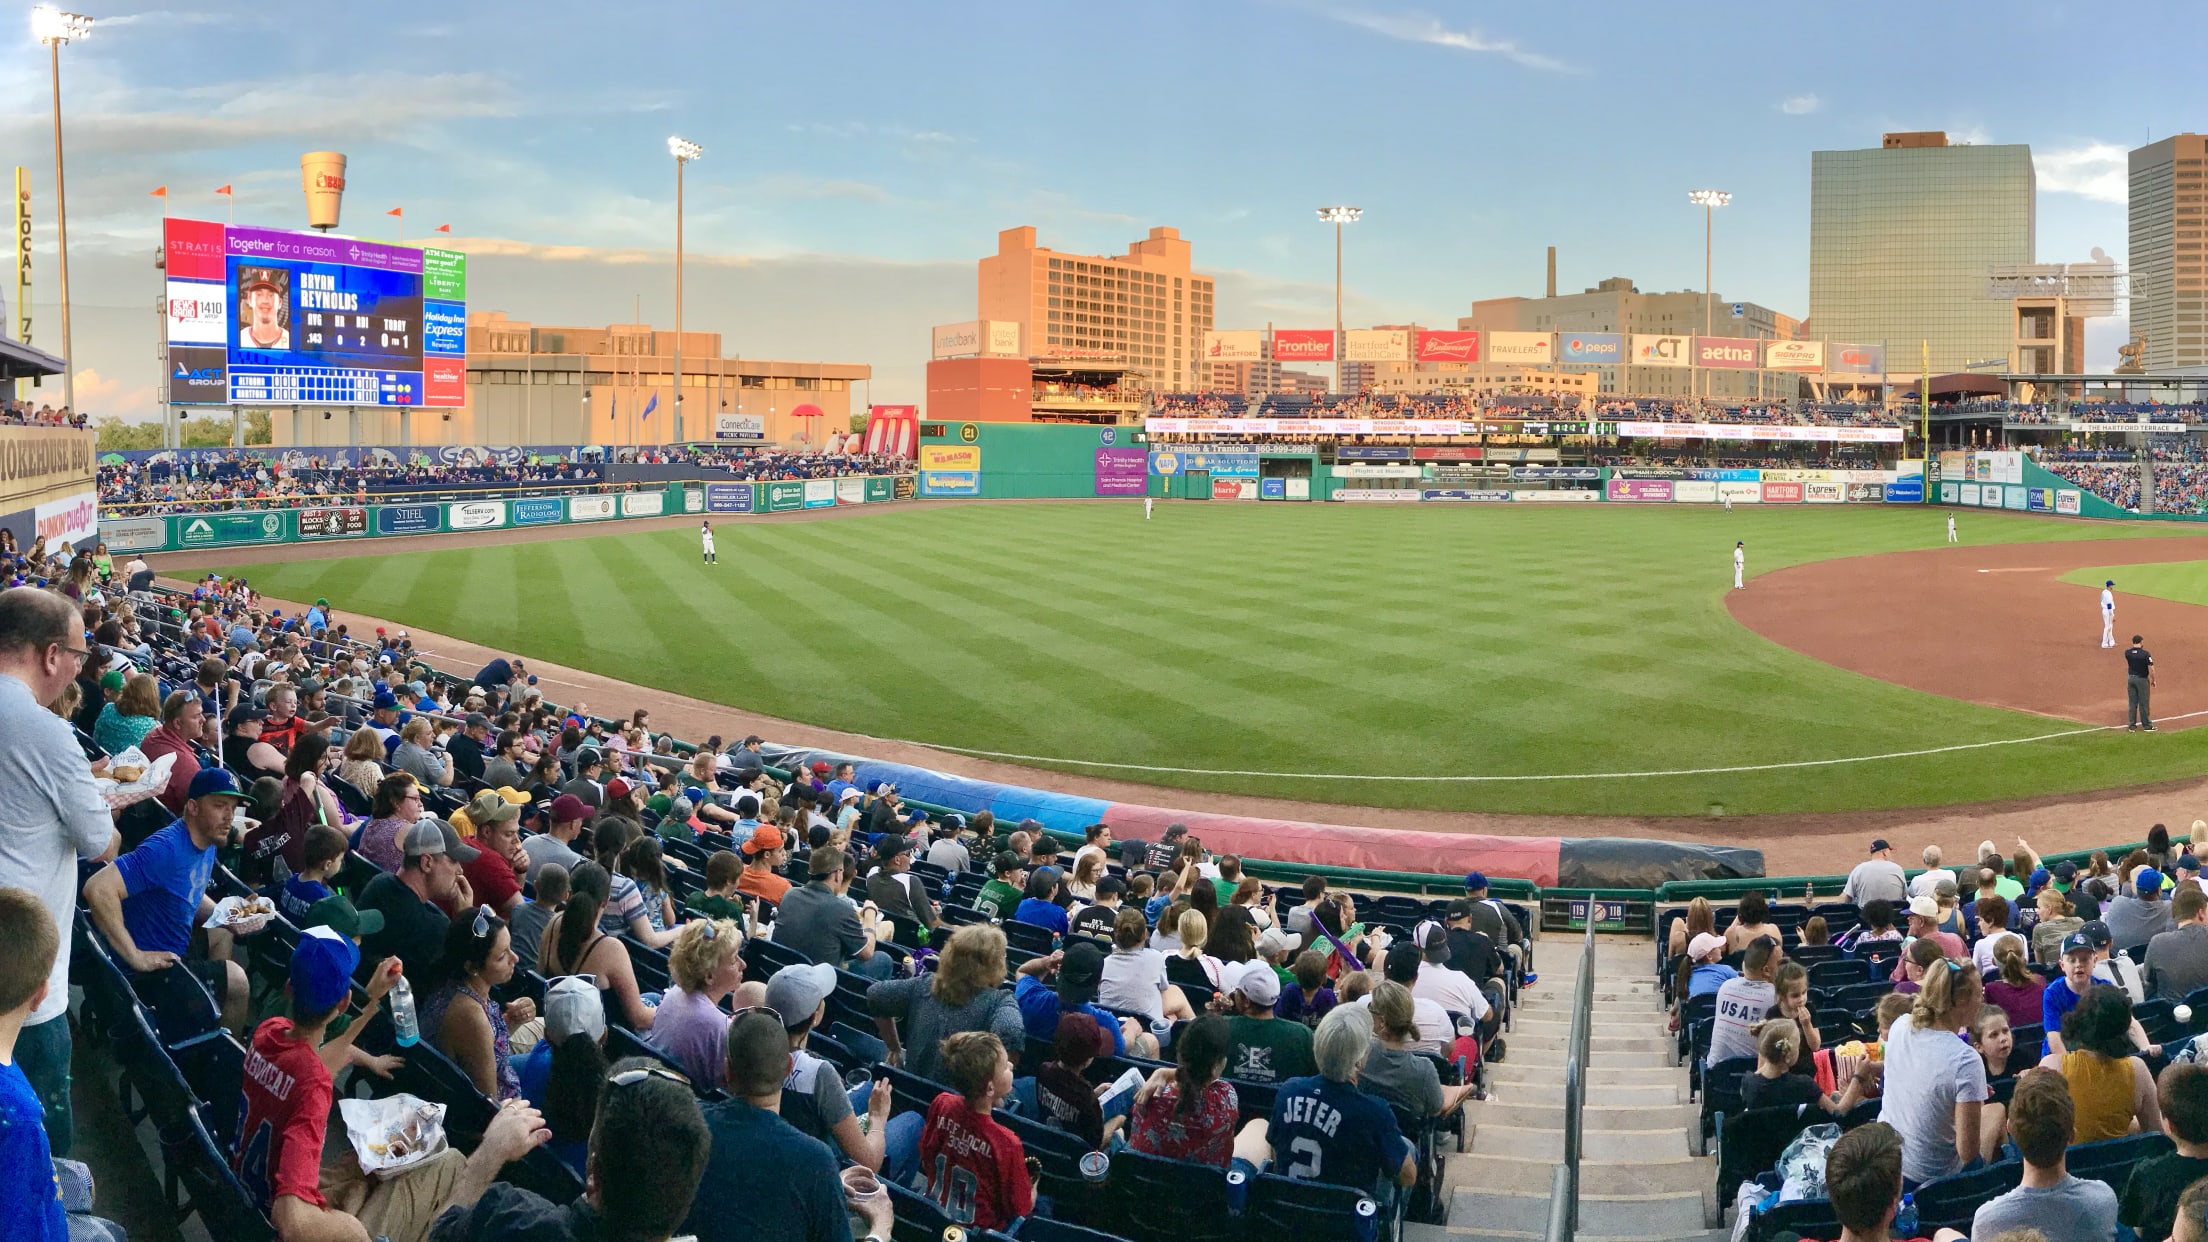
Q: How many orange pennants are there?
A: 4